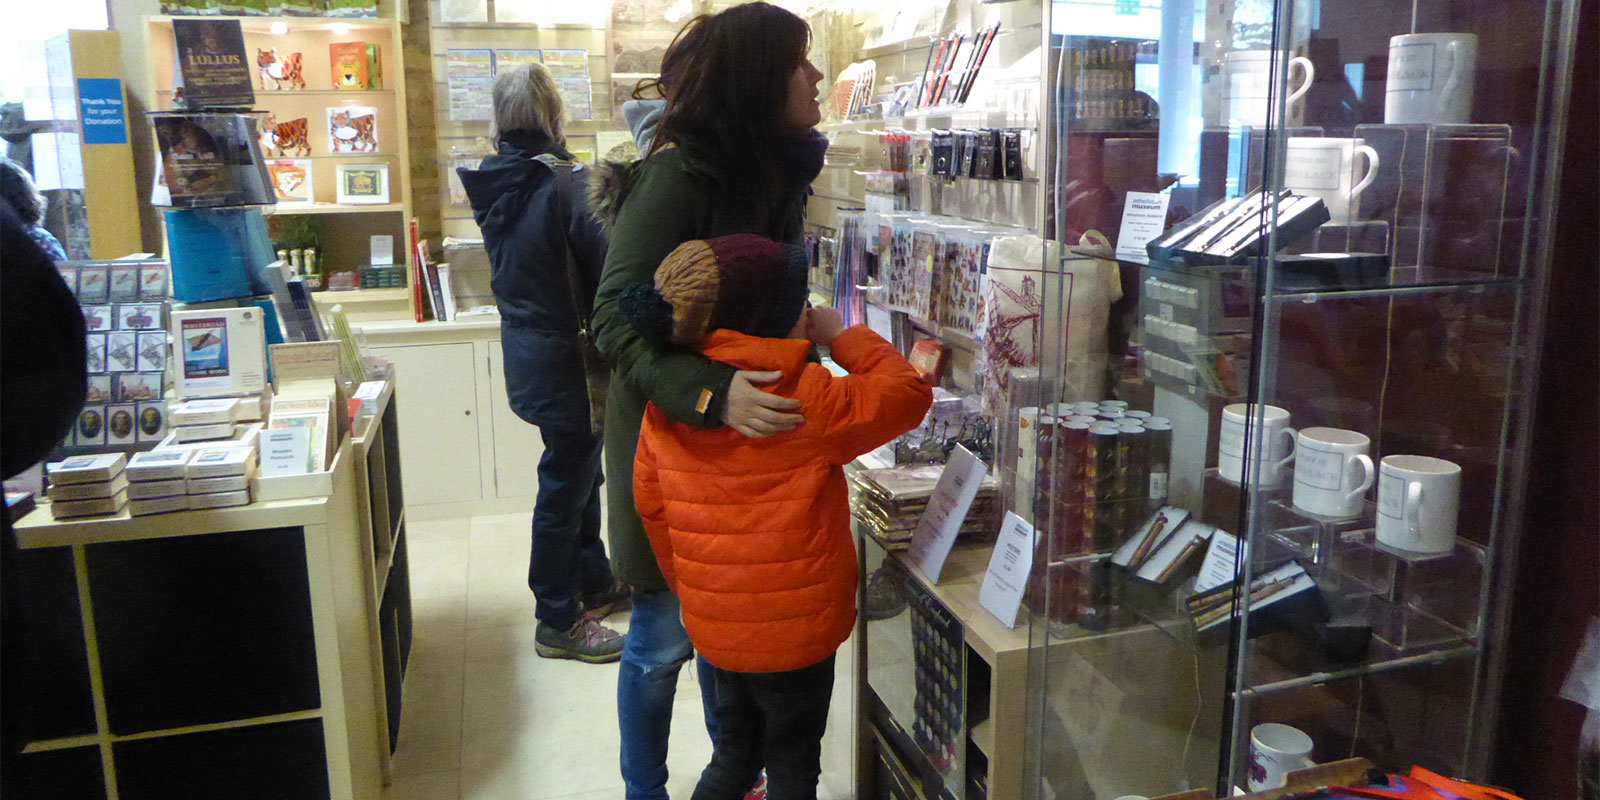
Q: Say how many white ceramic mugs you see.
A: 7